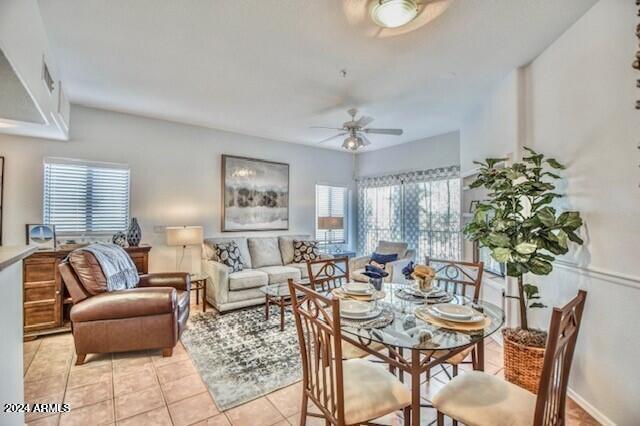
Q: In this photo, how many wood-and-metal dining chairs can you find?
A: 4